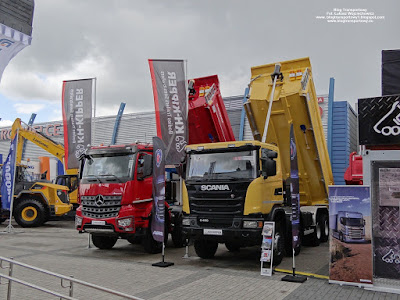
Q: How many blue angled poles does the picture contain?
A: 4